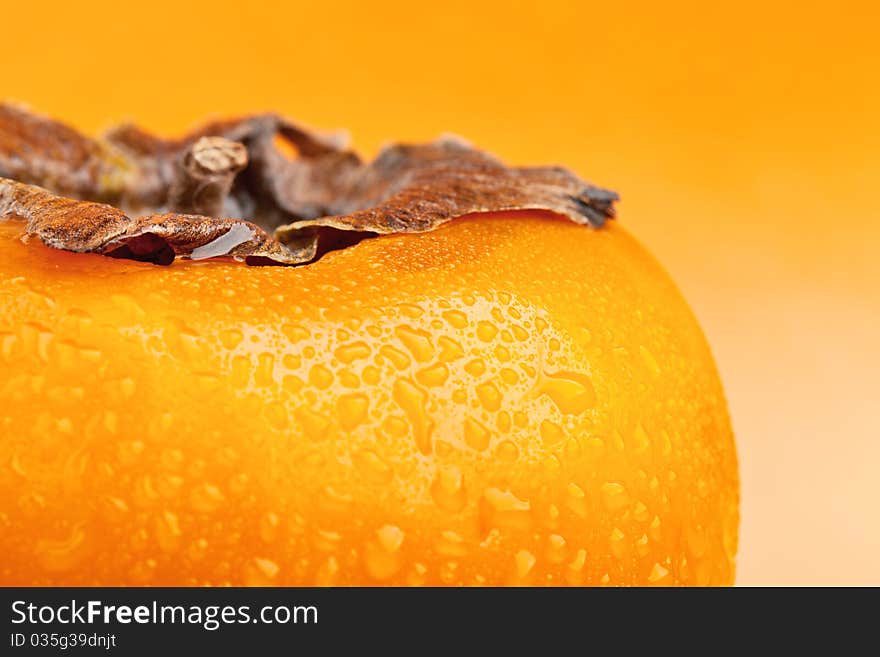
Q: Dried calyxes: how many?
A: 1